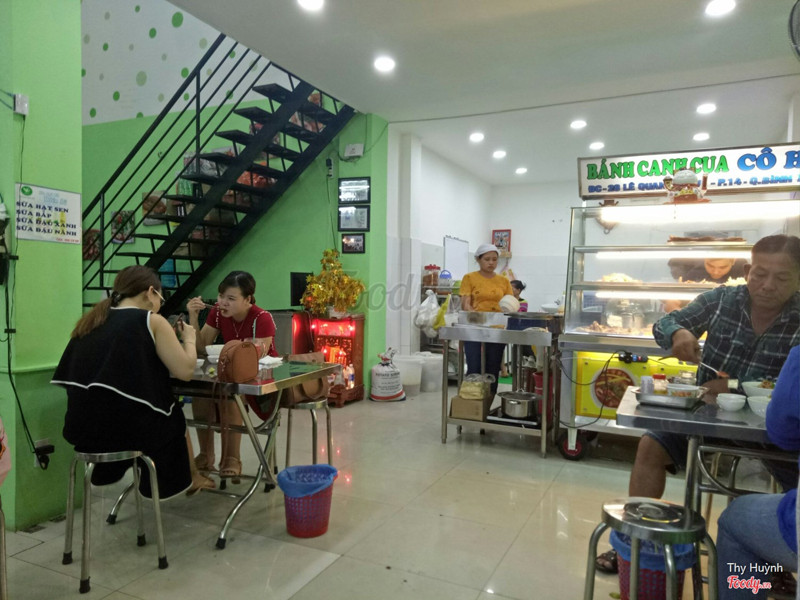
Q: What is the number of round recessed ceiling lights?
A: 10